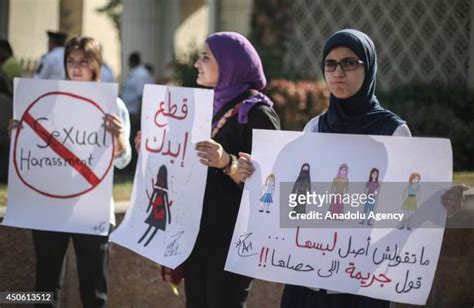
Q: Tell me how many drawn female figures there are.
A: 6